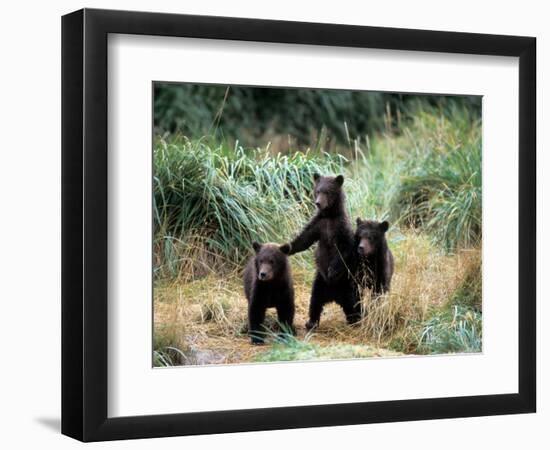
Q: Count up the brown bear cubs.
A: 3